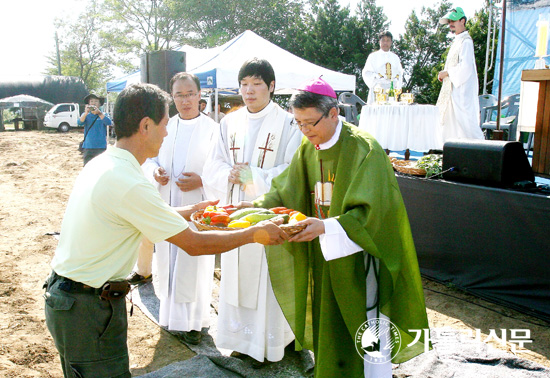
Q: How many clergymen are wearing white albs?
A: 4